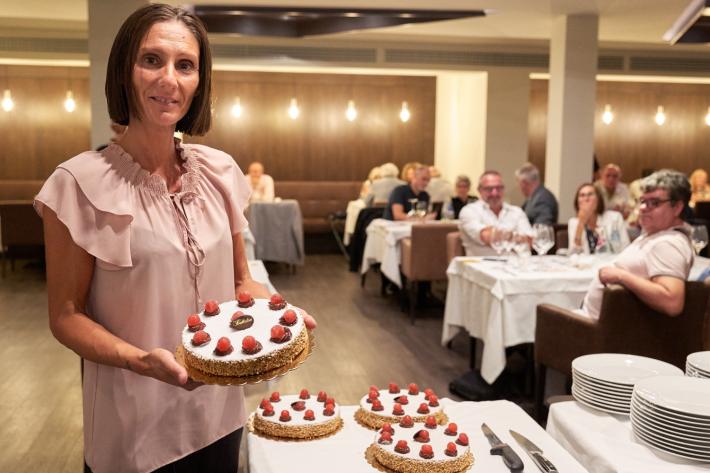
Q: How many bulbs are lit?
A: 9